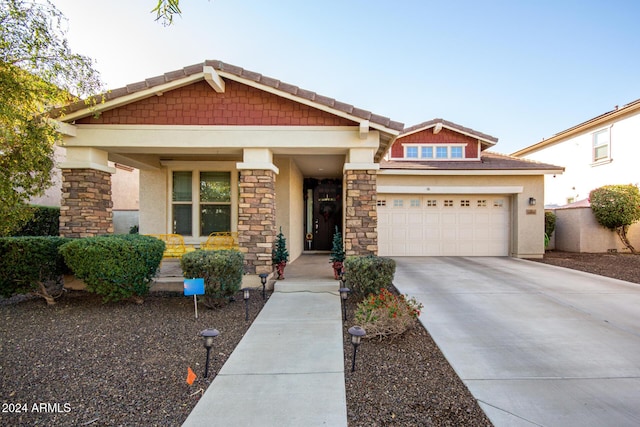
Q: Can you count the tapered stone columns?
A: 3